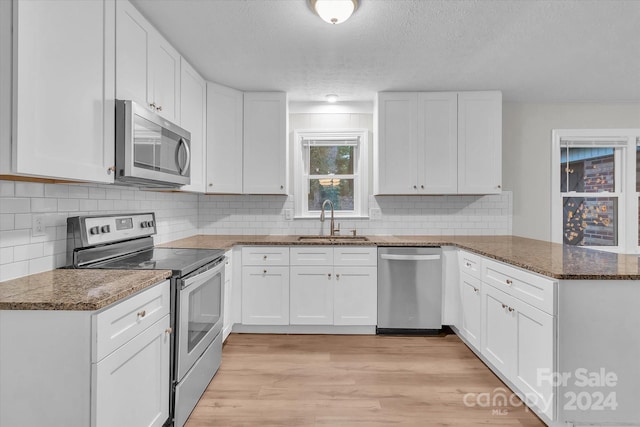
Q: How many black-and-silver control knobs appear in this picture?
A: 4